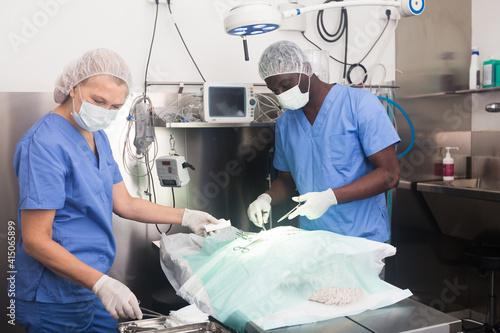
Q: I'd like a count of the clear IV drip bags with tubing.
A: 1